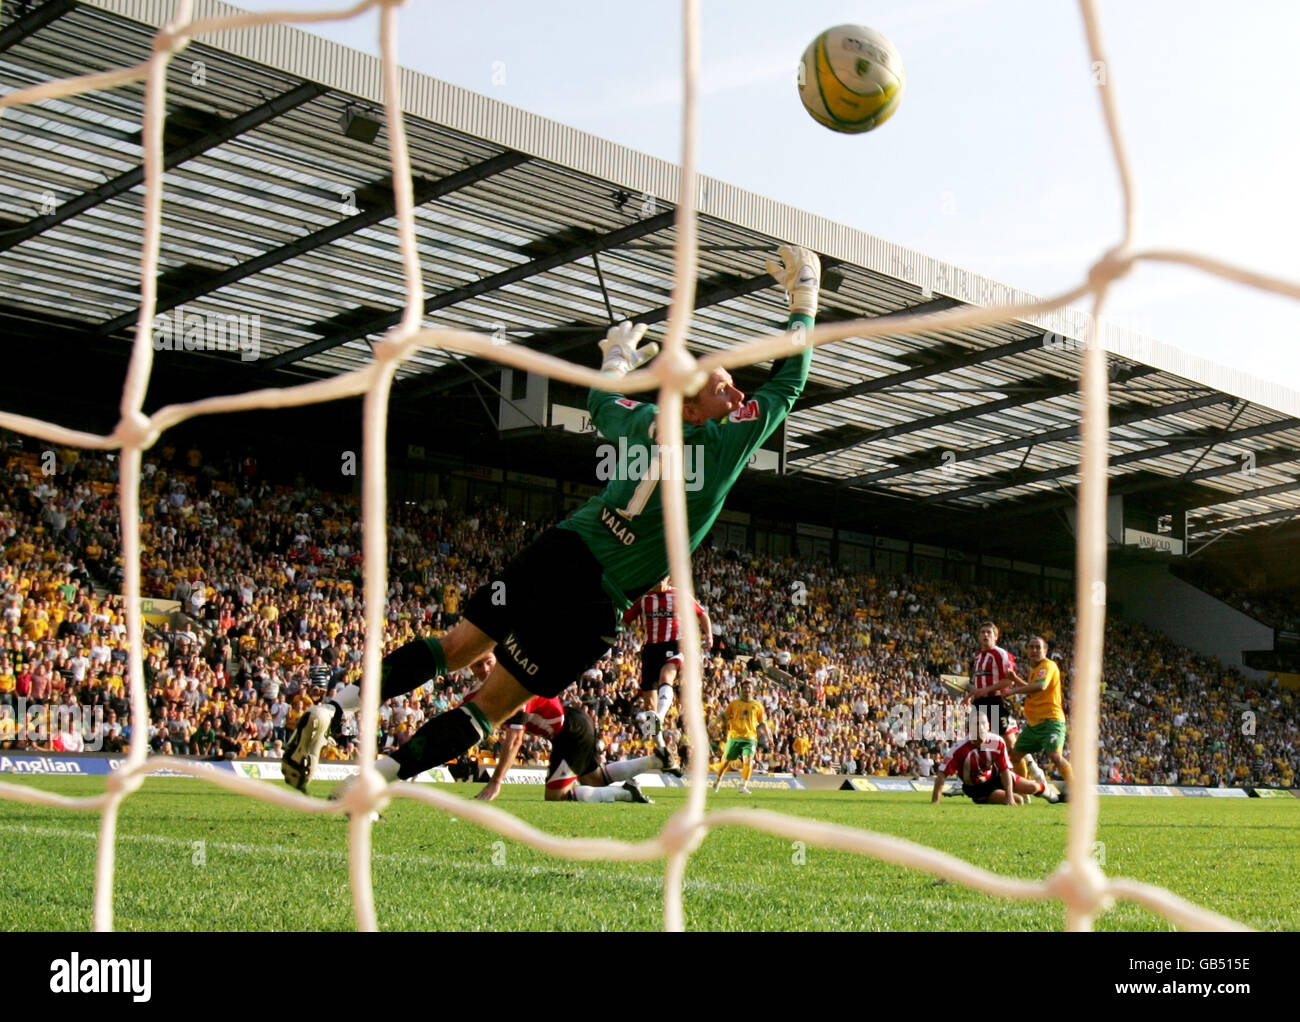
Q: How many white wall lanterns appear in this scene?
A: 0